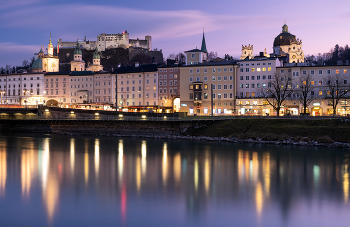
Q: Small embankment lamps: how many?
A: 6